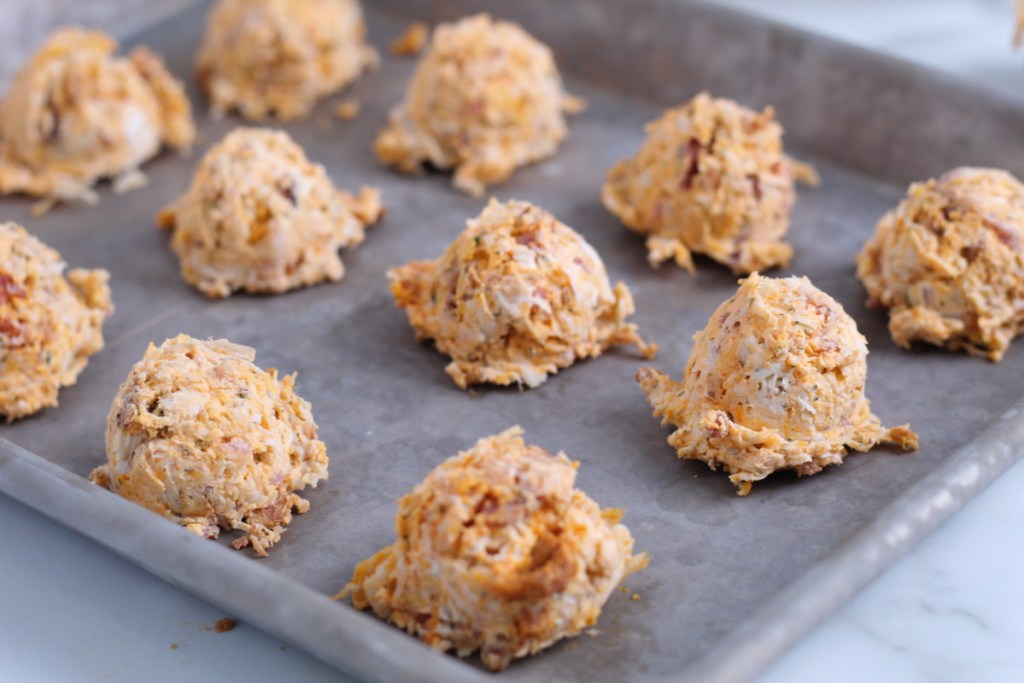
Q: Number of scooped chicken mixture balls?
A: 11